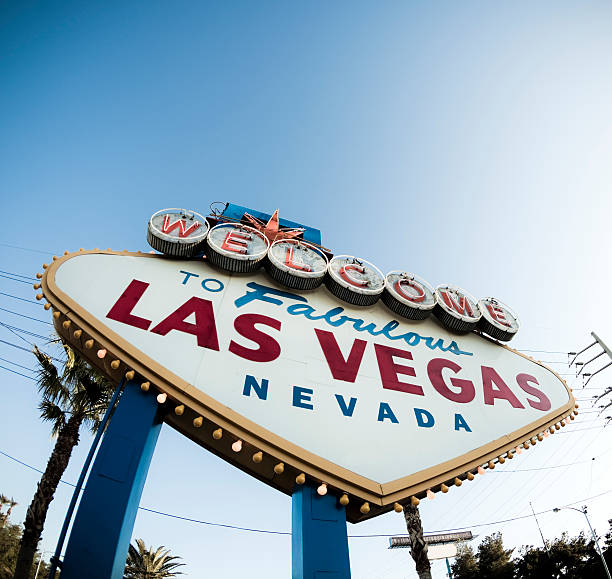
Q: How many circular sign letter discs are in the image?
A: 7